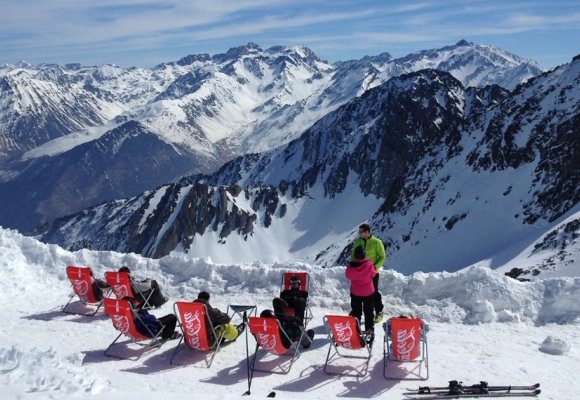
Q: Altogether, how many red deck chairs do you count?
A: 8